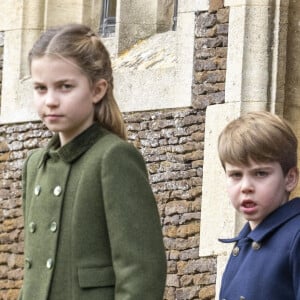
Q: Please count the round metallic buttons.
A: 8